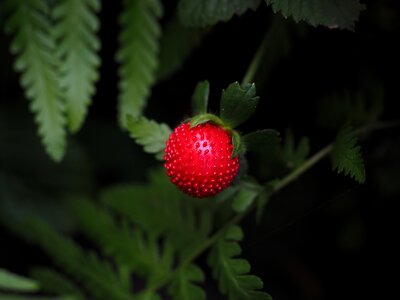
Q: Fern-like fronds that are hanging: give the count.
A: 3